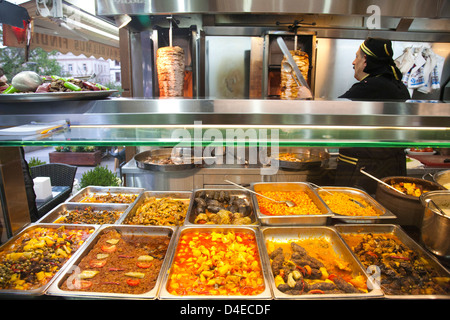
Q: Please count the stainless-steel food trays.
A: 11